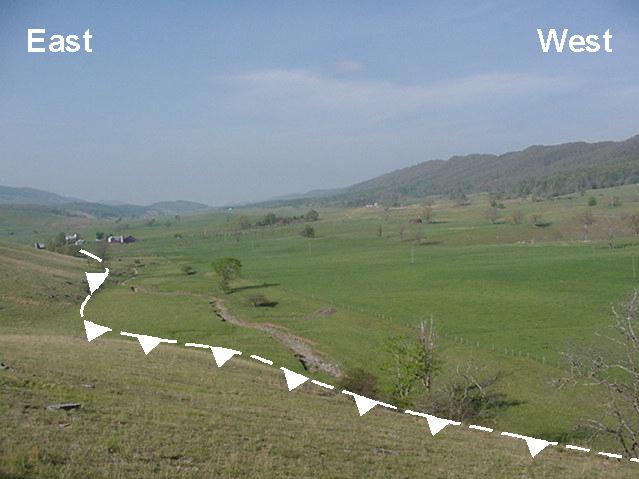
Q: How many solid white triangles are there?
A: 8